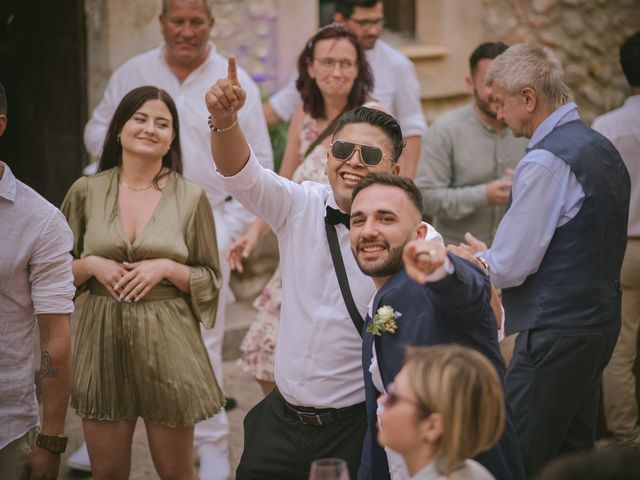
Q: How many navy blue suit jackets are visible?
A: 1